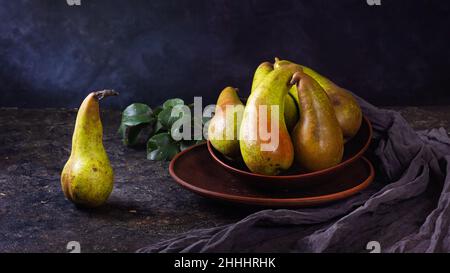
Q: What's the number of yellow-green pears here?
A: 6